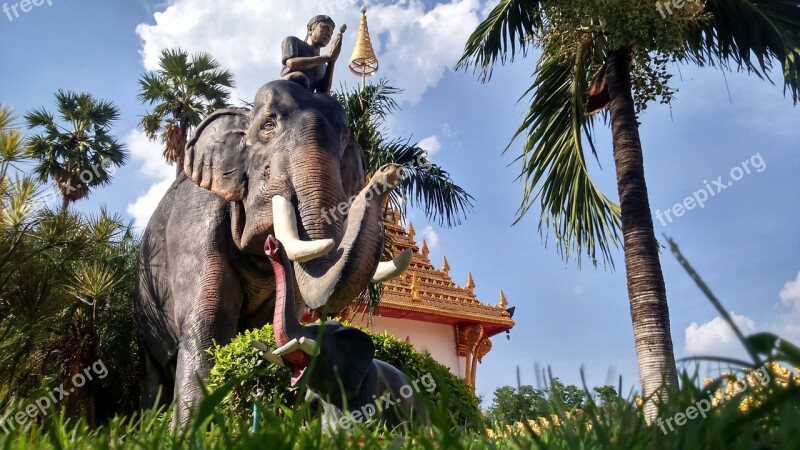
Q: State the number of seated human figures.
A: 1